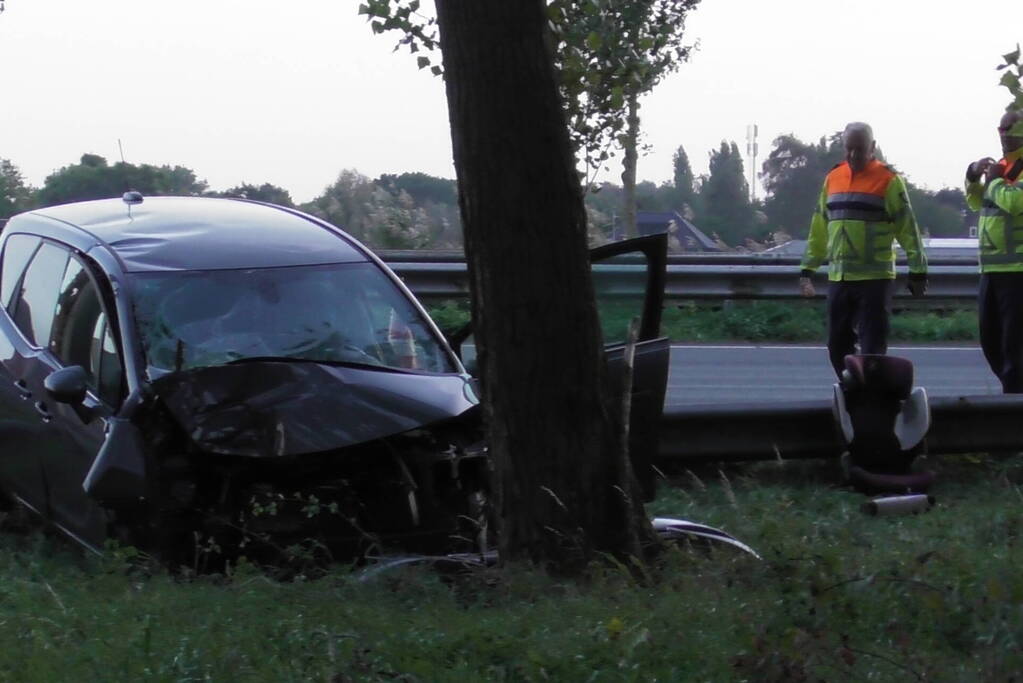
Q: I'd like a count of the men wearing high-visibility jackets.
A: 2